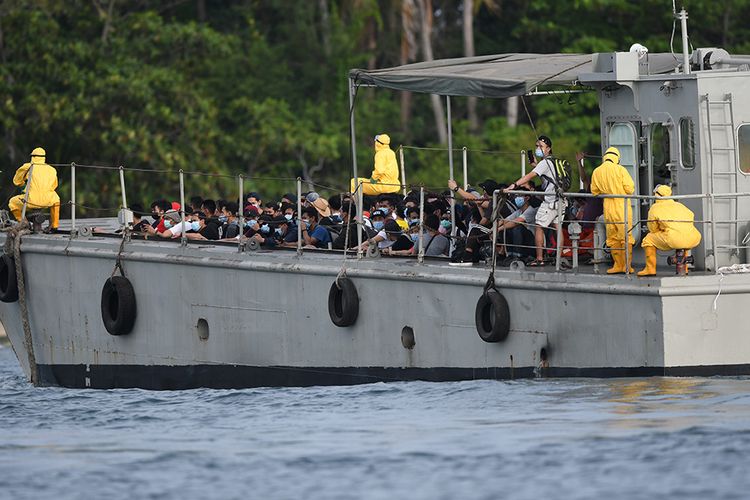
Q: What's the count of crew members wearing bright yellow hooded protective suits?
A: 4